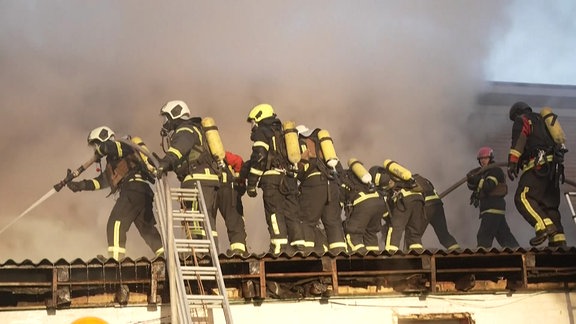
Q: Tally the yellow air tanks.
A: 7